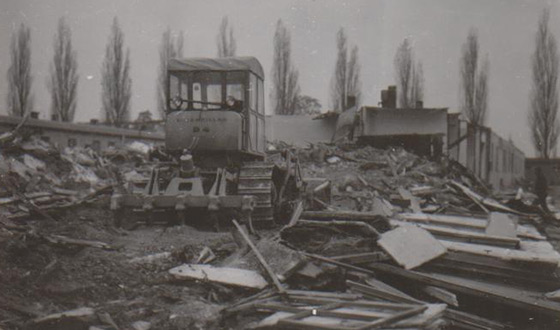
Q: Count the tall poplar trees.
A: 10